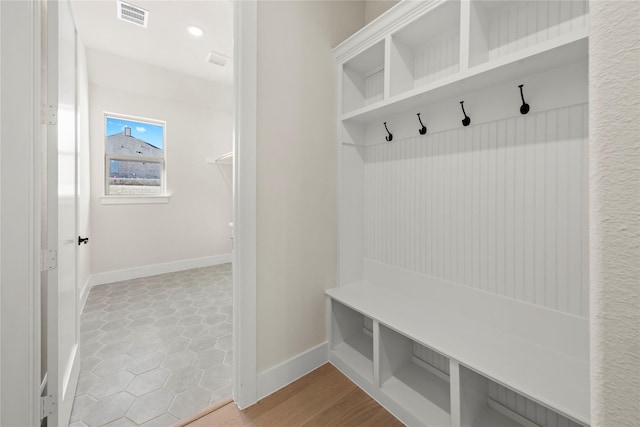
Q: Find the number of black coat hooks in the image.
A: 4